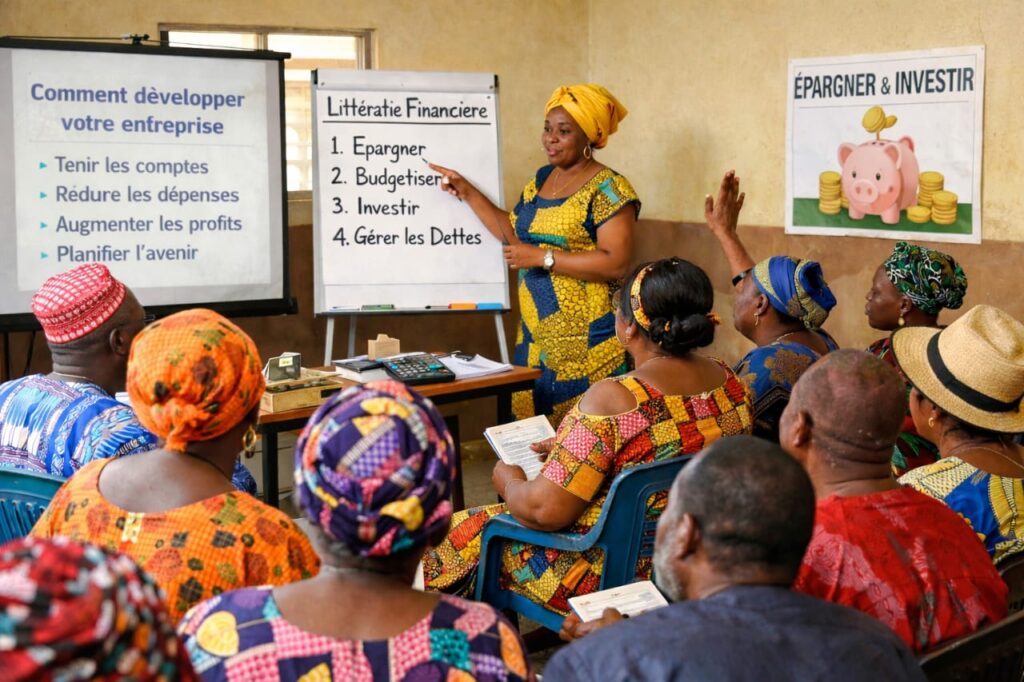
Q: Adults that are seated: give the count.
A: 10